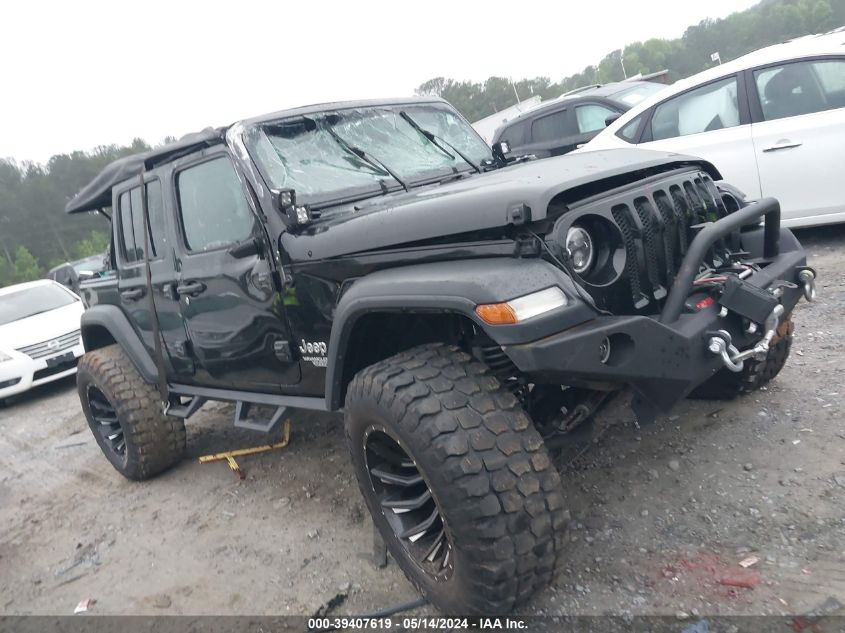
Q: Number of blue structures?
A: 0